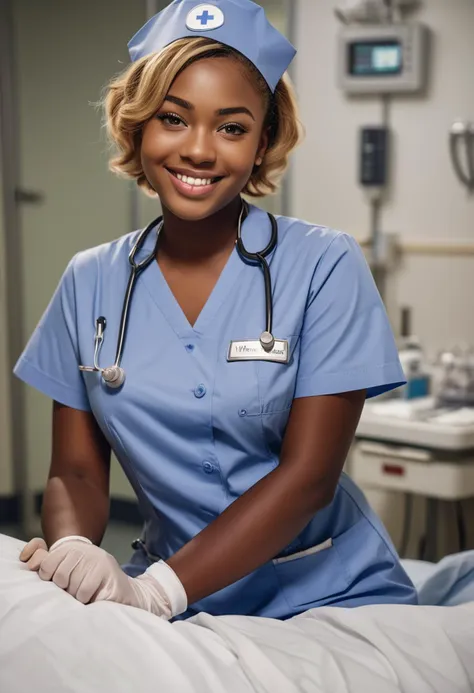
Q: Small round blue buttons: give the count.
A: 4